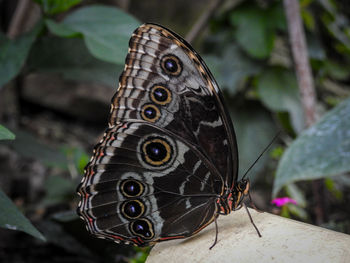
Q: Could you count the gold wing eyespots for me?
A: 7